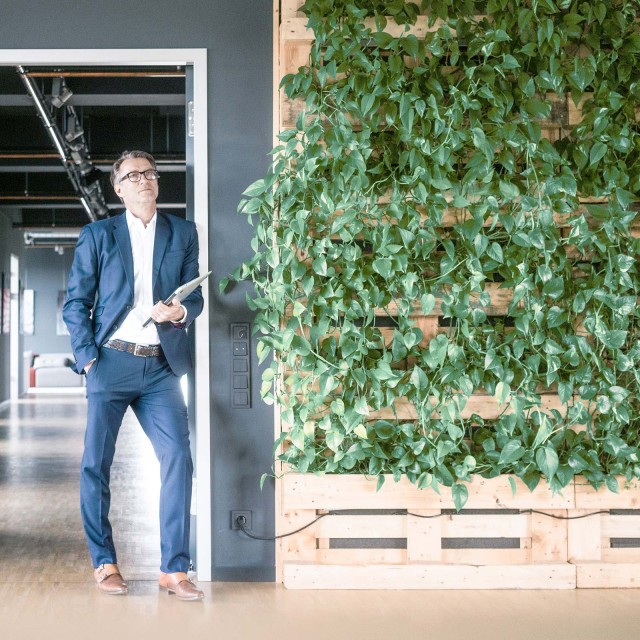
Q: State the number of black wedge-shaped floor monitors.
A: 0